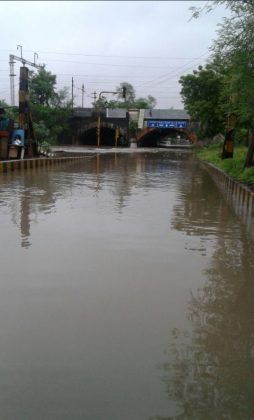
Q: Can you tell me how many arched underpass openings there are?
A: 2